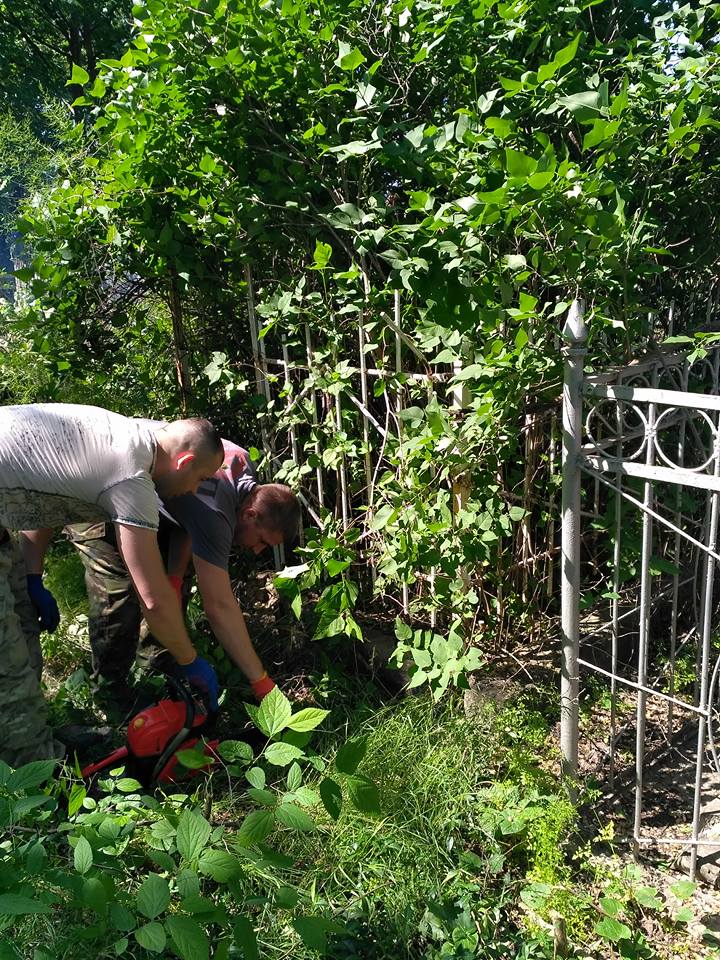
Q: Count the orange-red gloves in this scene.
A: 2